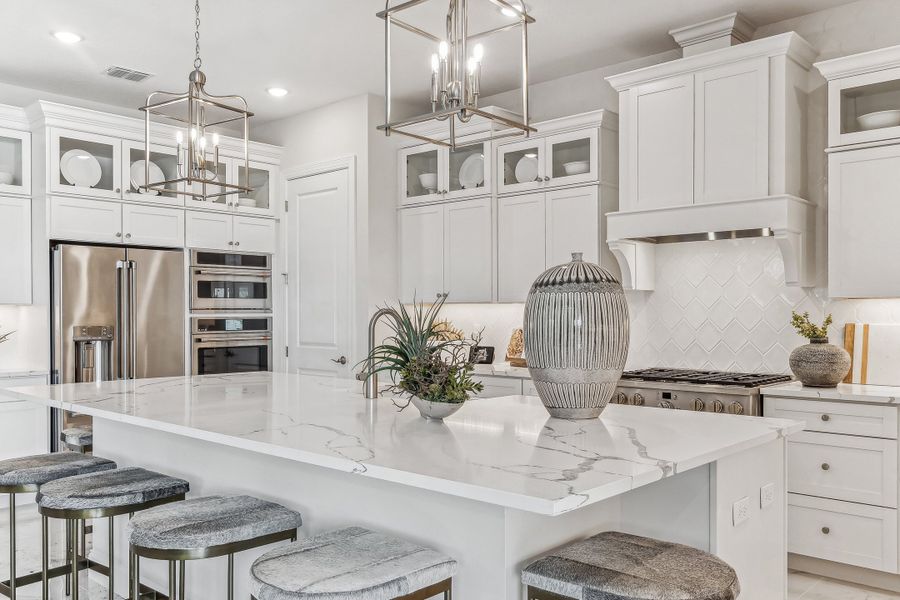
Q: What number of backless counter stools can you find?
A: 6